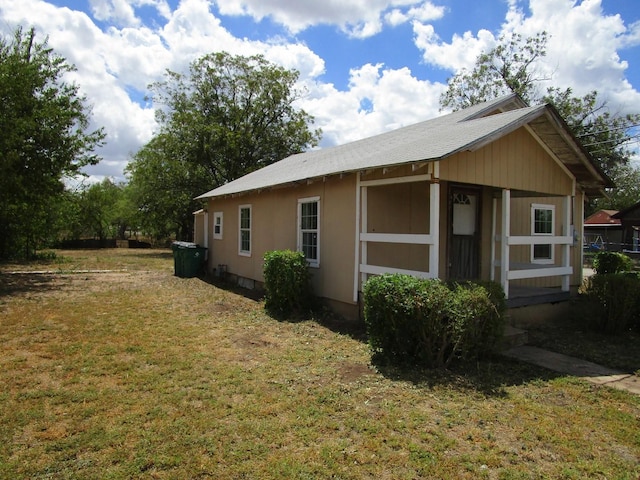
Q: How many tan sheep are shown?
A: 0